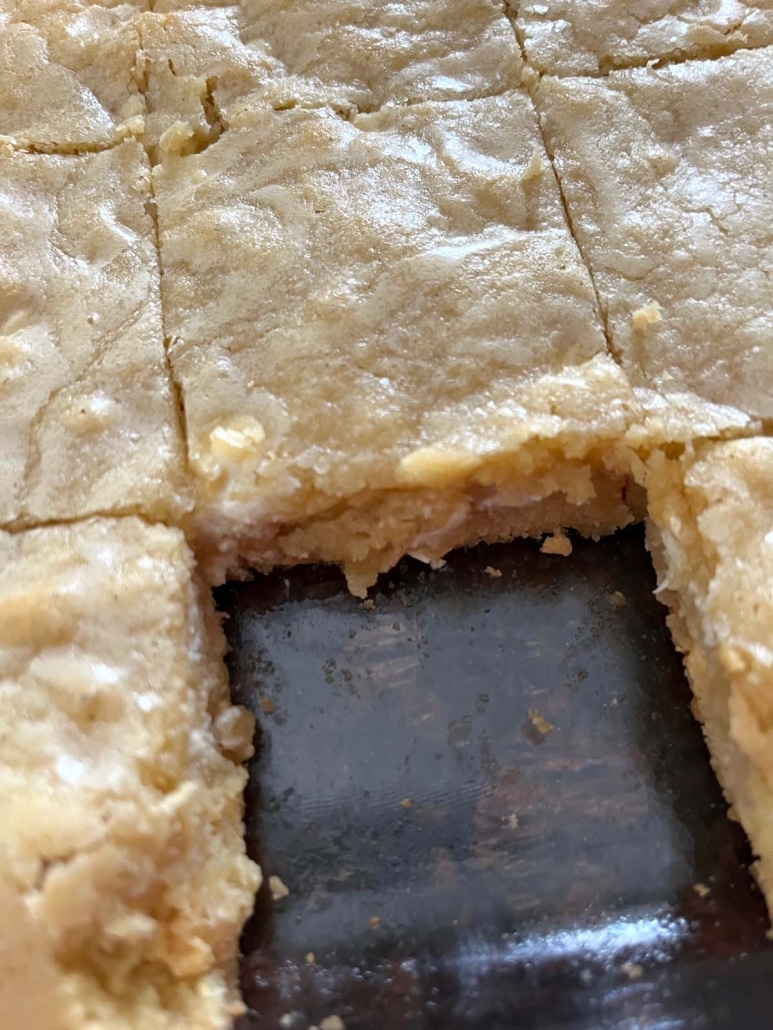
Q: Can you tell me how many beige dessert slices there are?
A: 8